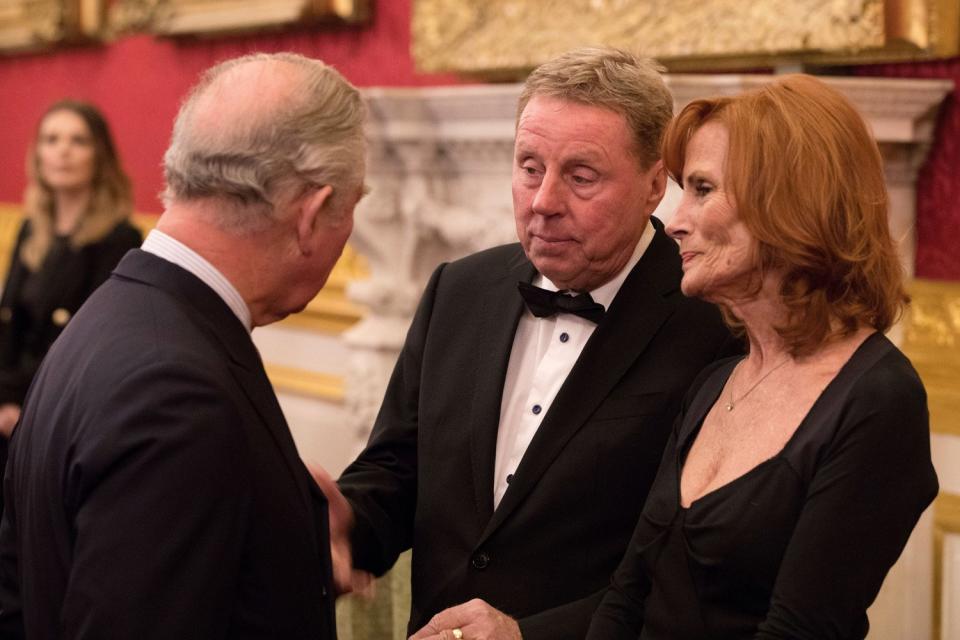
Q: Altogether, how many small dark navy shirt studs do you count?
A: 3